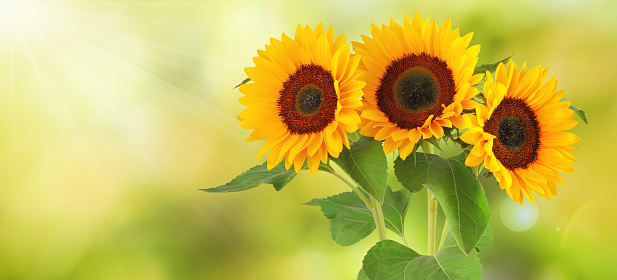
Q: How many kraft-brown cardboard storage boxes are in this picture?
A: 0